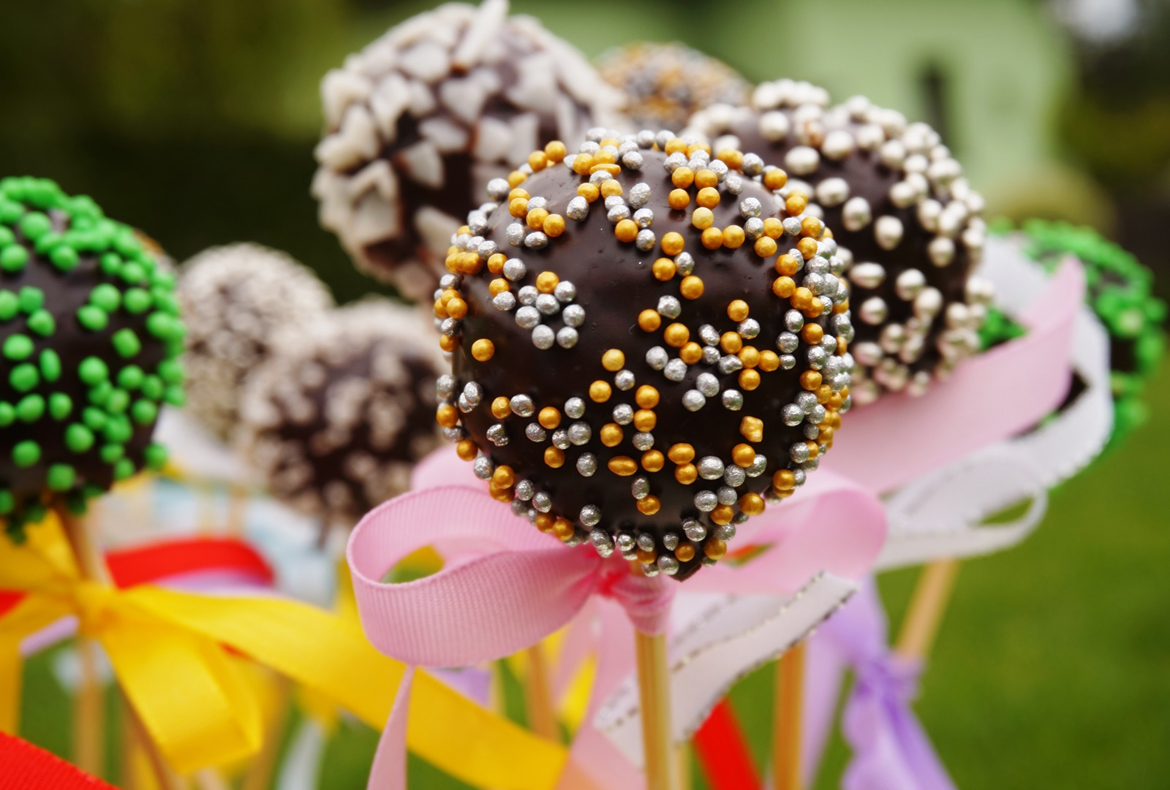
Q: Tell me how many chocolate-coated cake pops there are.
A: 8